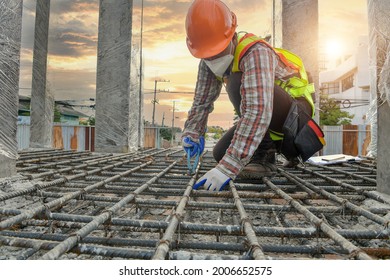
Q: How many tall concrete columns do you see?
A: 5